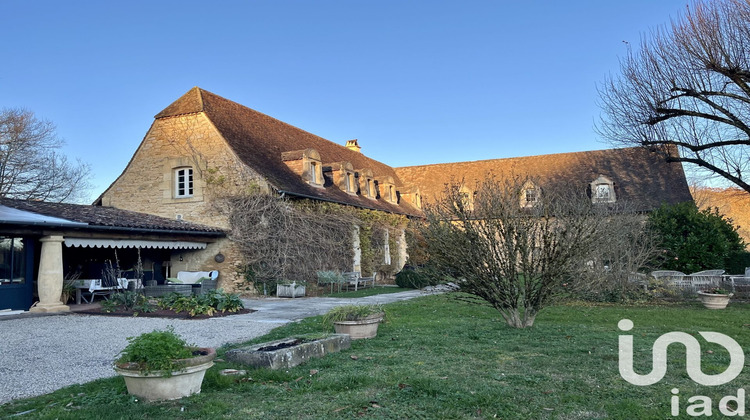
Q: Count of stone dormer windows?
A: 8